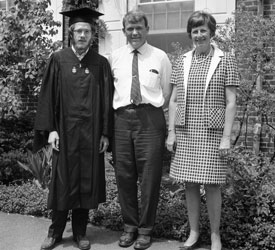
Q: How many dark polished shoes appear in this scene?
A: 4